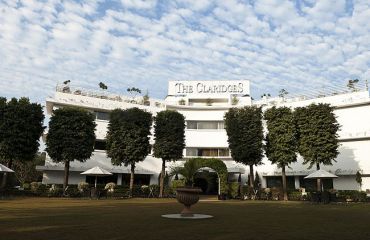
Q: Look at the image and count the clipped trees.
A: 7